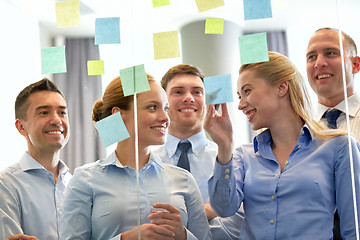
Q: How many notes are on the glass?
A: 13